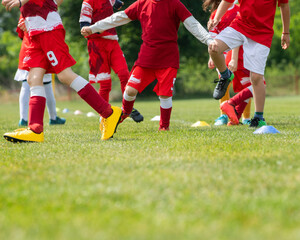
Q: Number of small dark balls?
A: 0